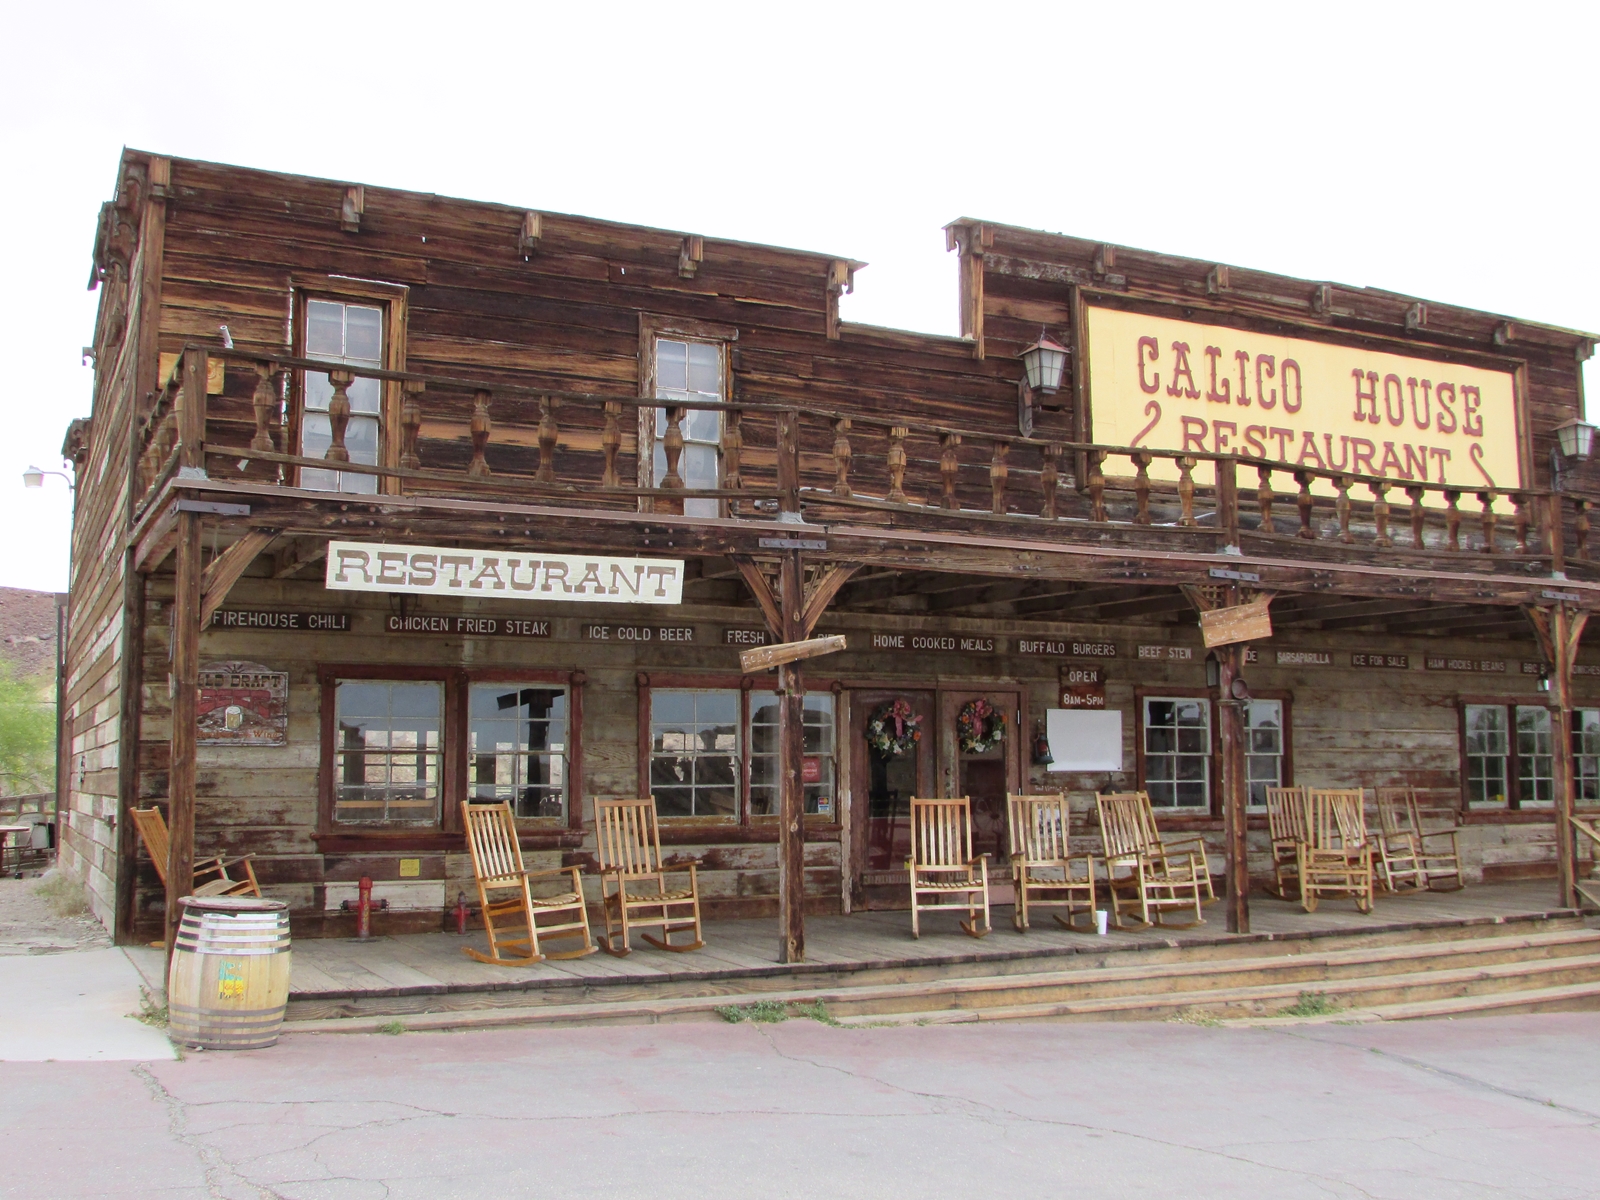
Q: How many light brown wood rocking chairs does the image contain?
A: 11